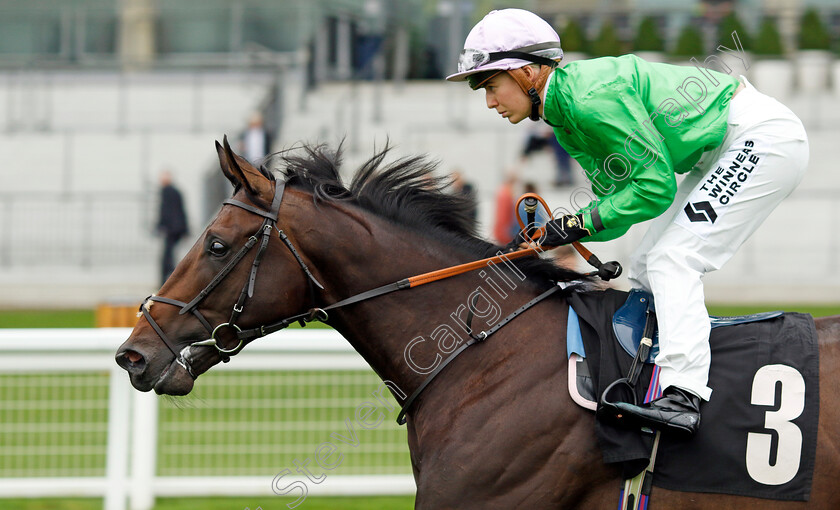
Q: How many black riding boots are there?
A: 1